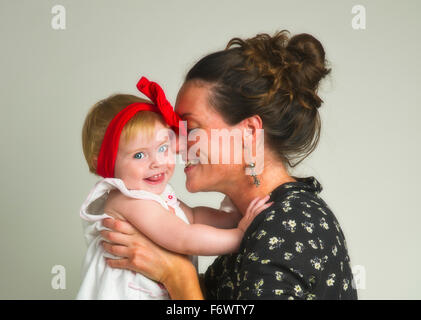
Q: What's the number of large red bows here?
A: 1